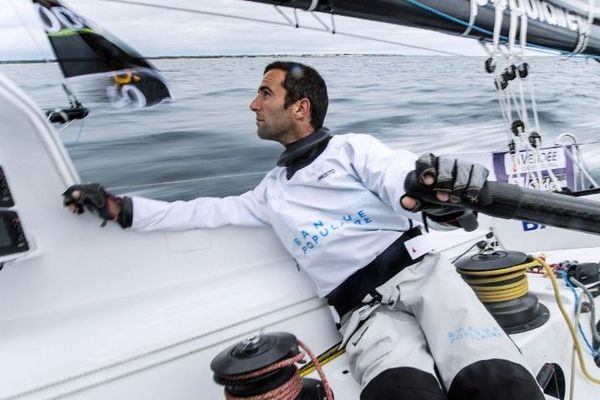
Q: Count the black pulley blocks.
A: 7